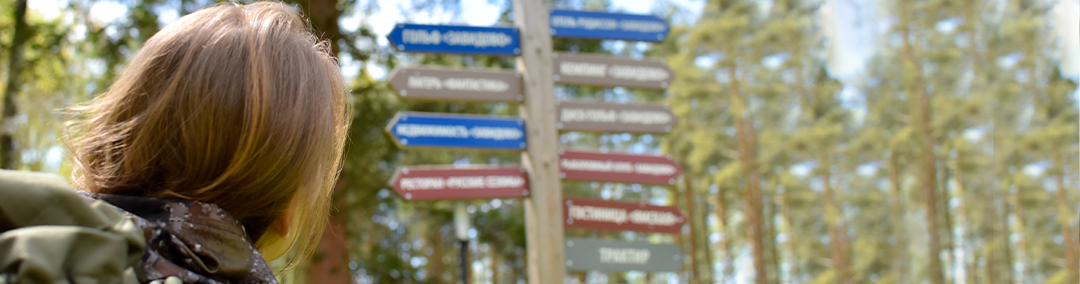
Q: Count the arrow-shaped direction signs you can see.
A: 10